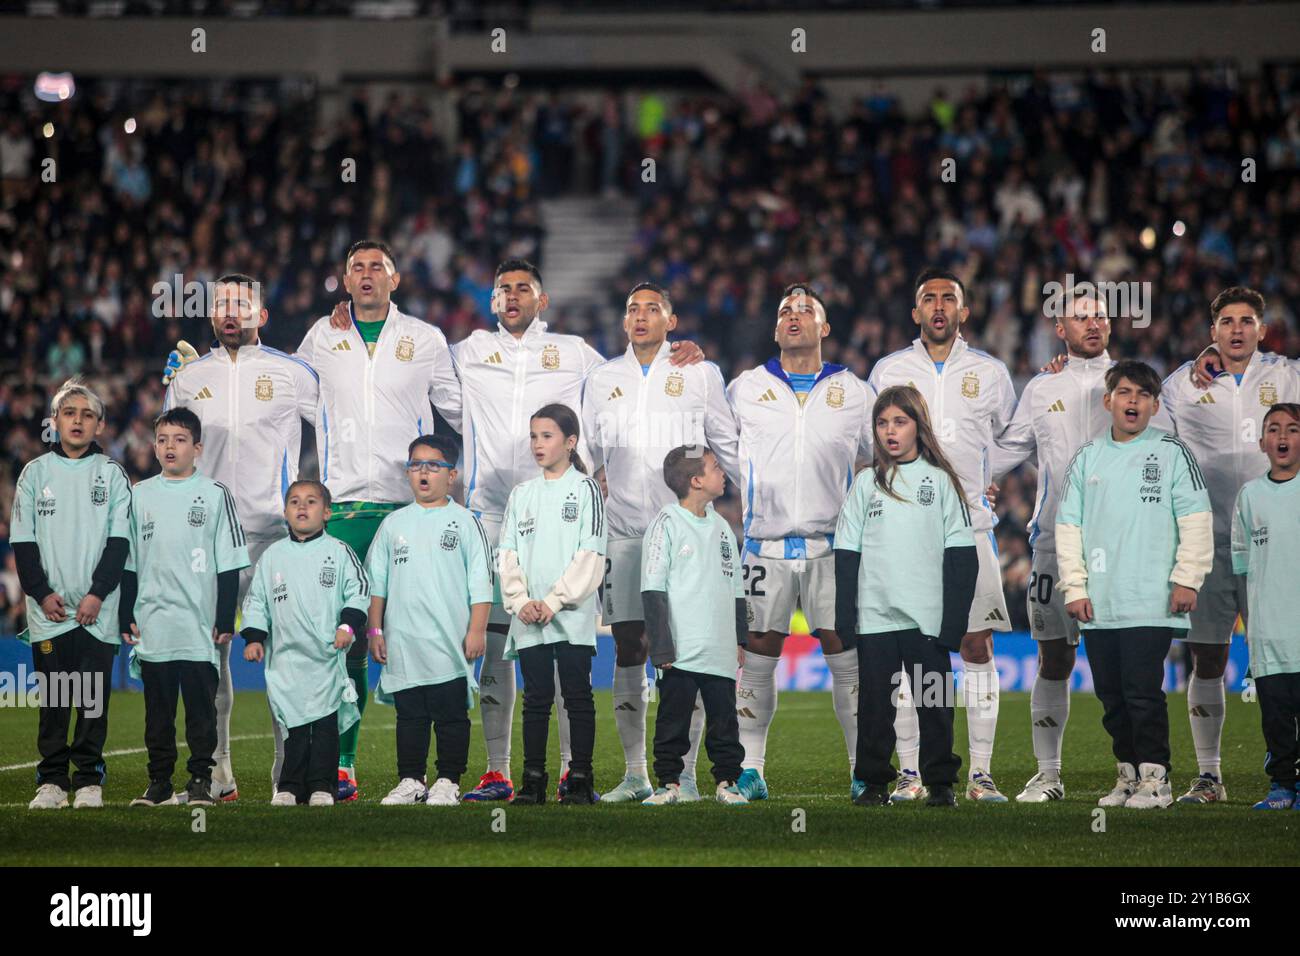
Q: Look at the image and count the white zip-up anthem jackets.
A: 8